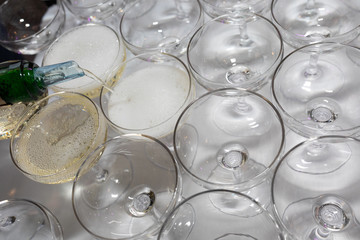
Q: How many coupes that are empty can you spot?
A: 12